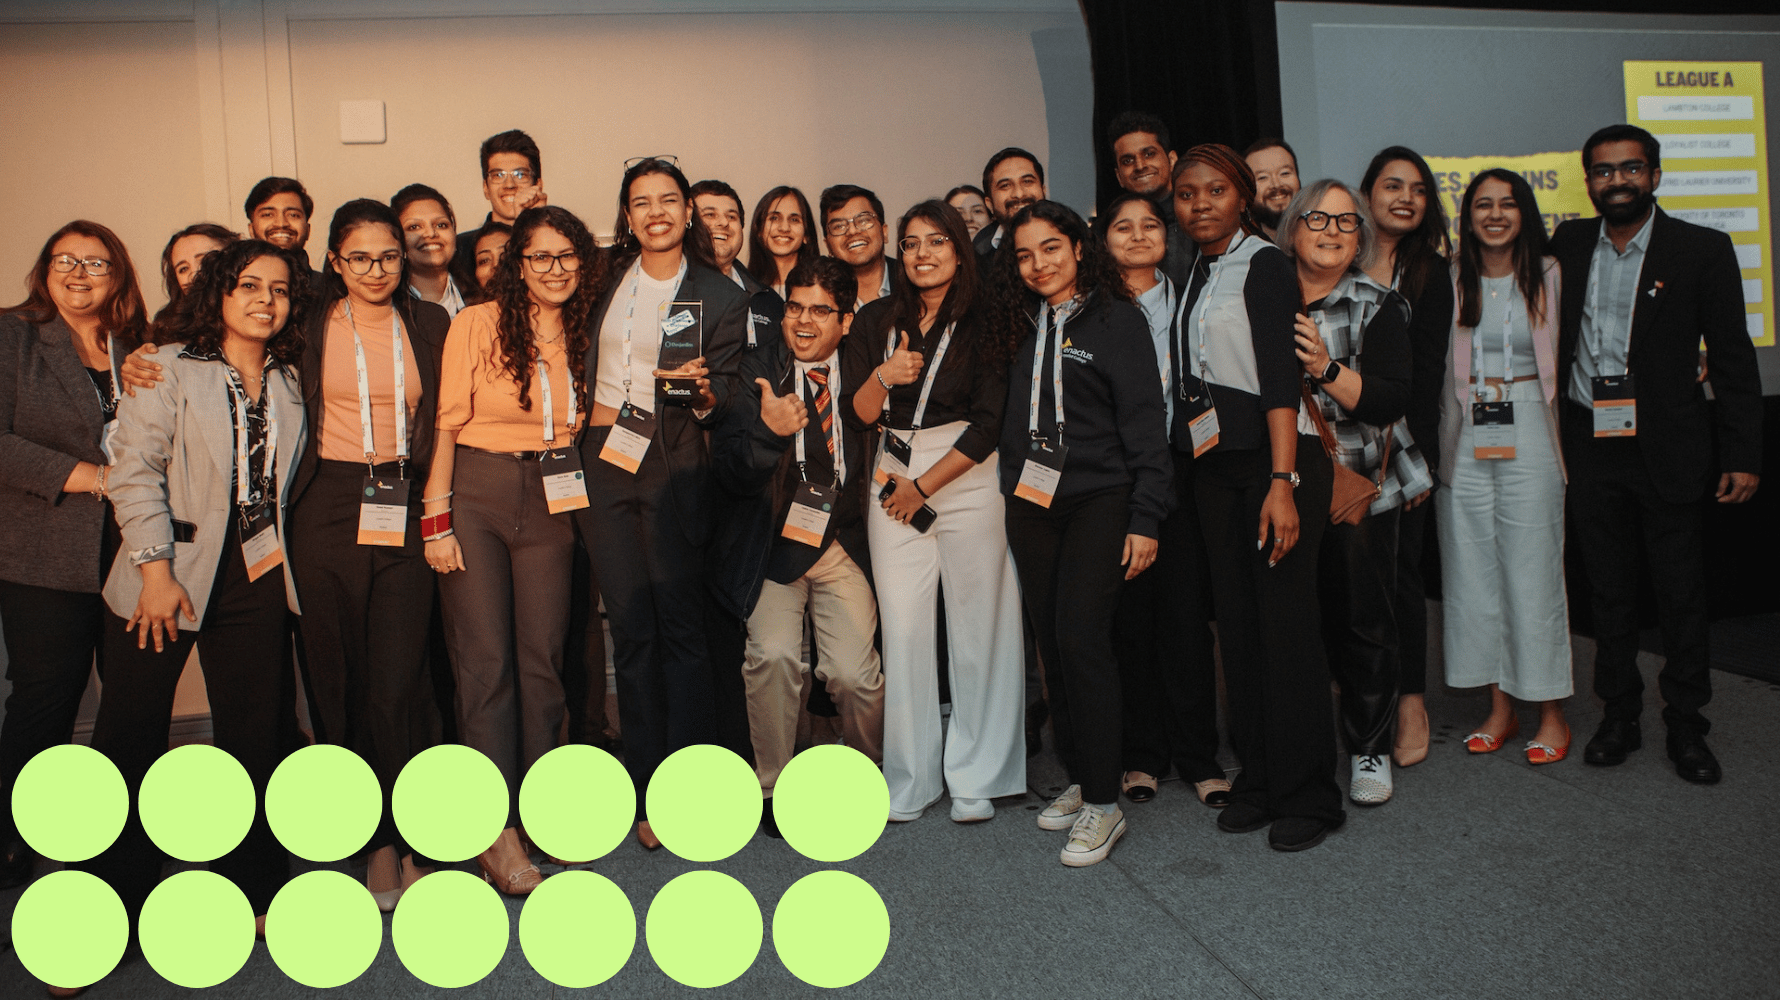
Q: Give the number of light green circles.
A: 14